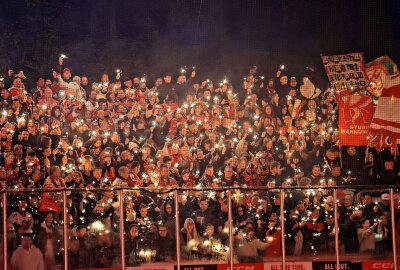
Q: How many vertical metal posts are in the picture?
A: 8